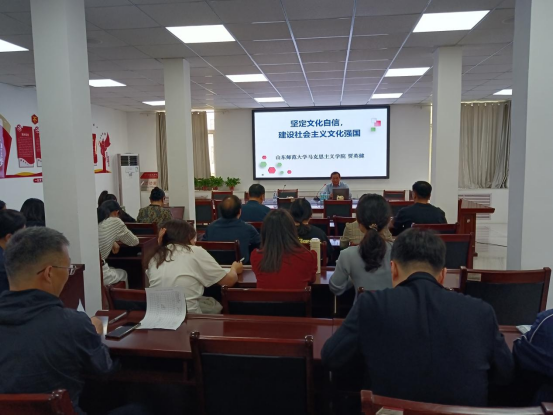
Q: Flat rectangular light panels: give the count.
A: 10